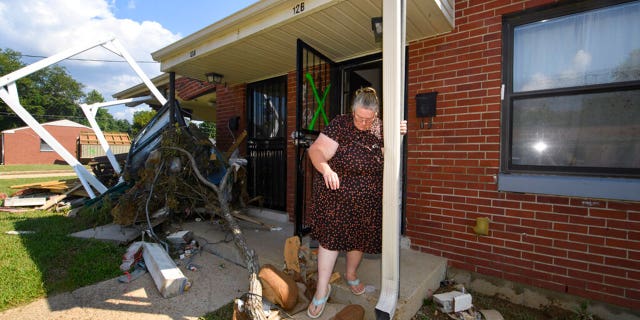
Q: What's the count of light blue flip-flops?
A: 2